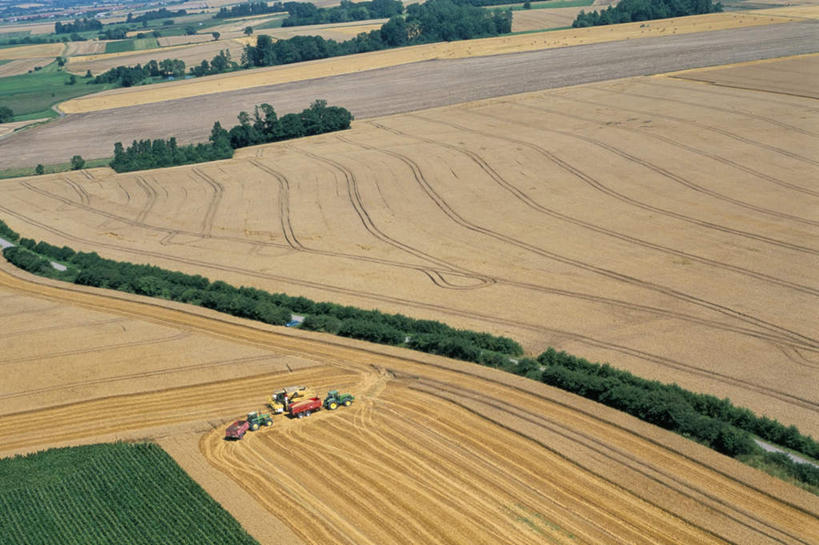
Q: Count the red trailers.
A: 2